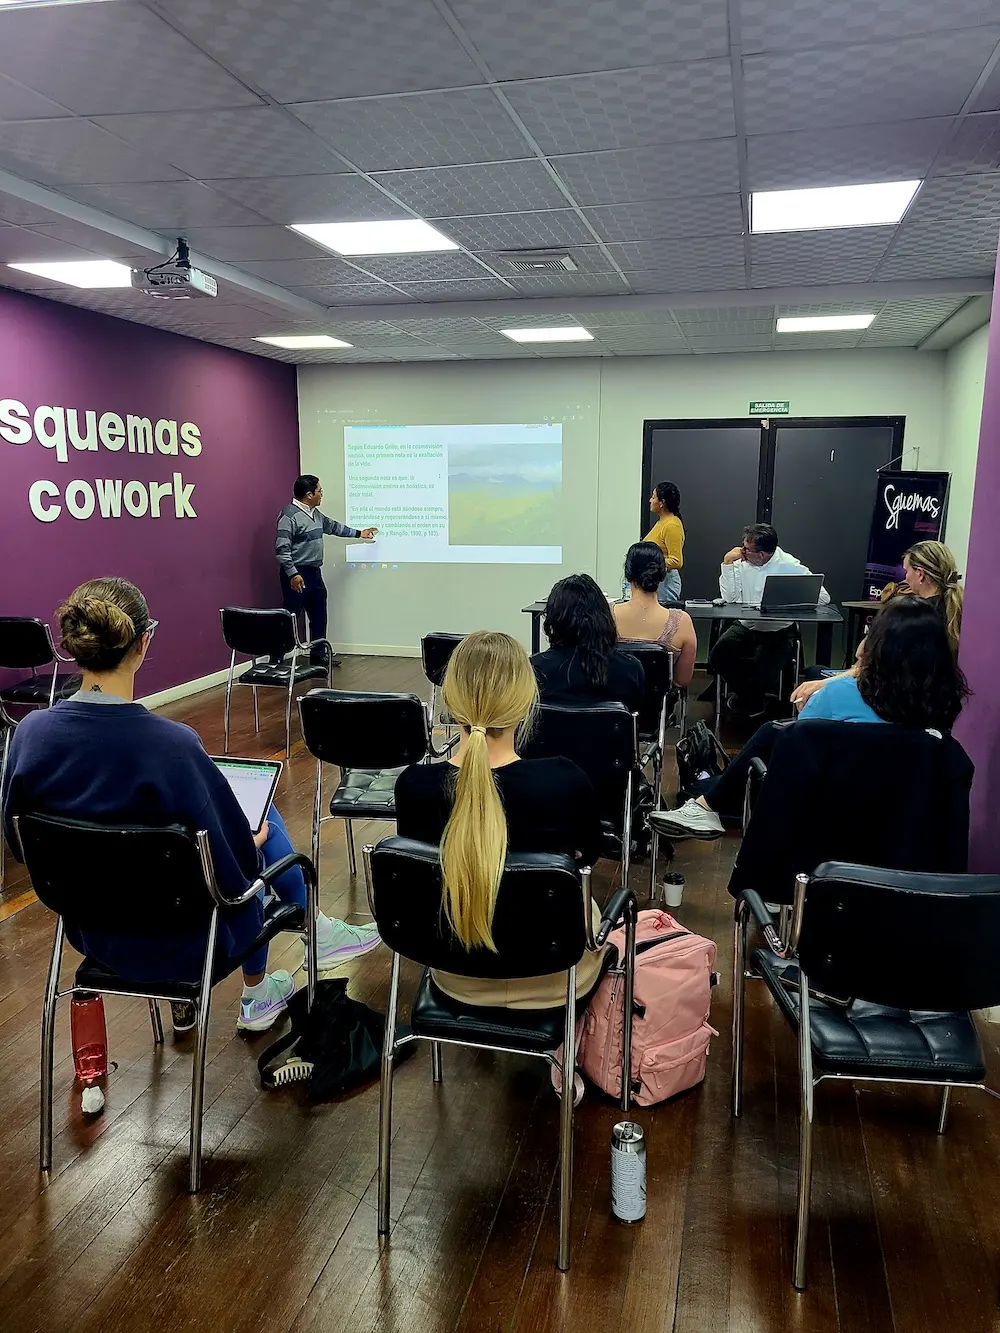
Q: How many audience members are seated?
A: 6